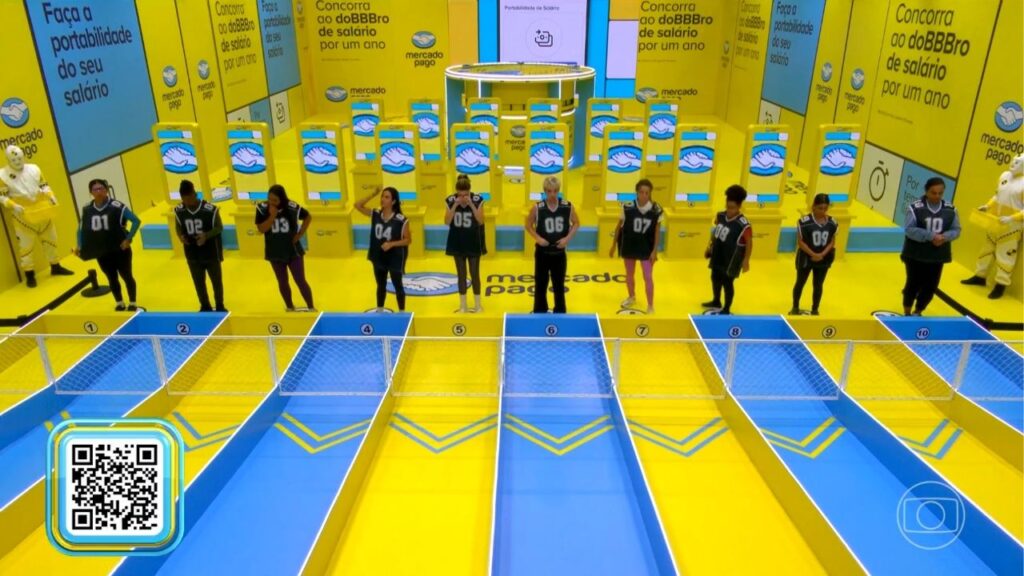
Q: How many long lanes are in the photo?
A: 10